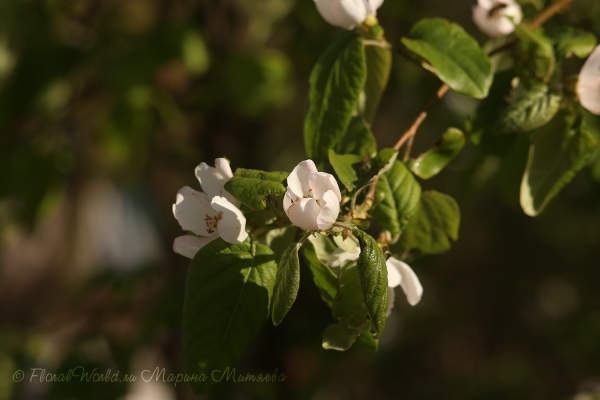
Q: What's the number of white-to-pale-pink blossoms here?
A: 6